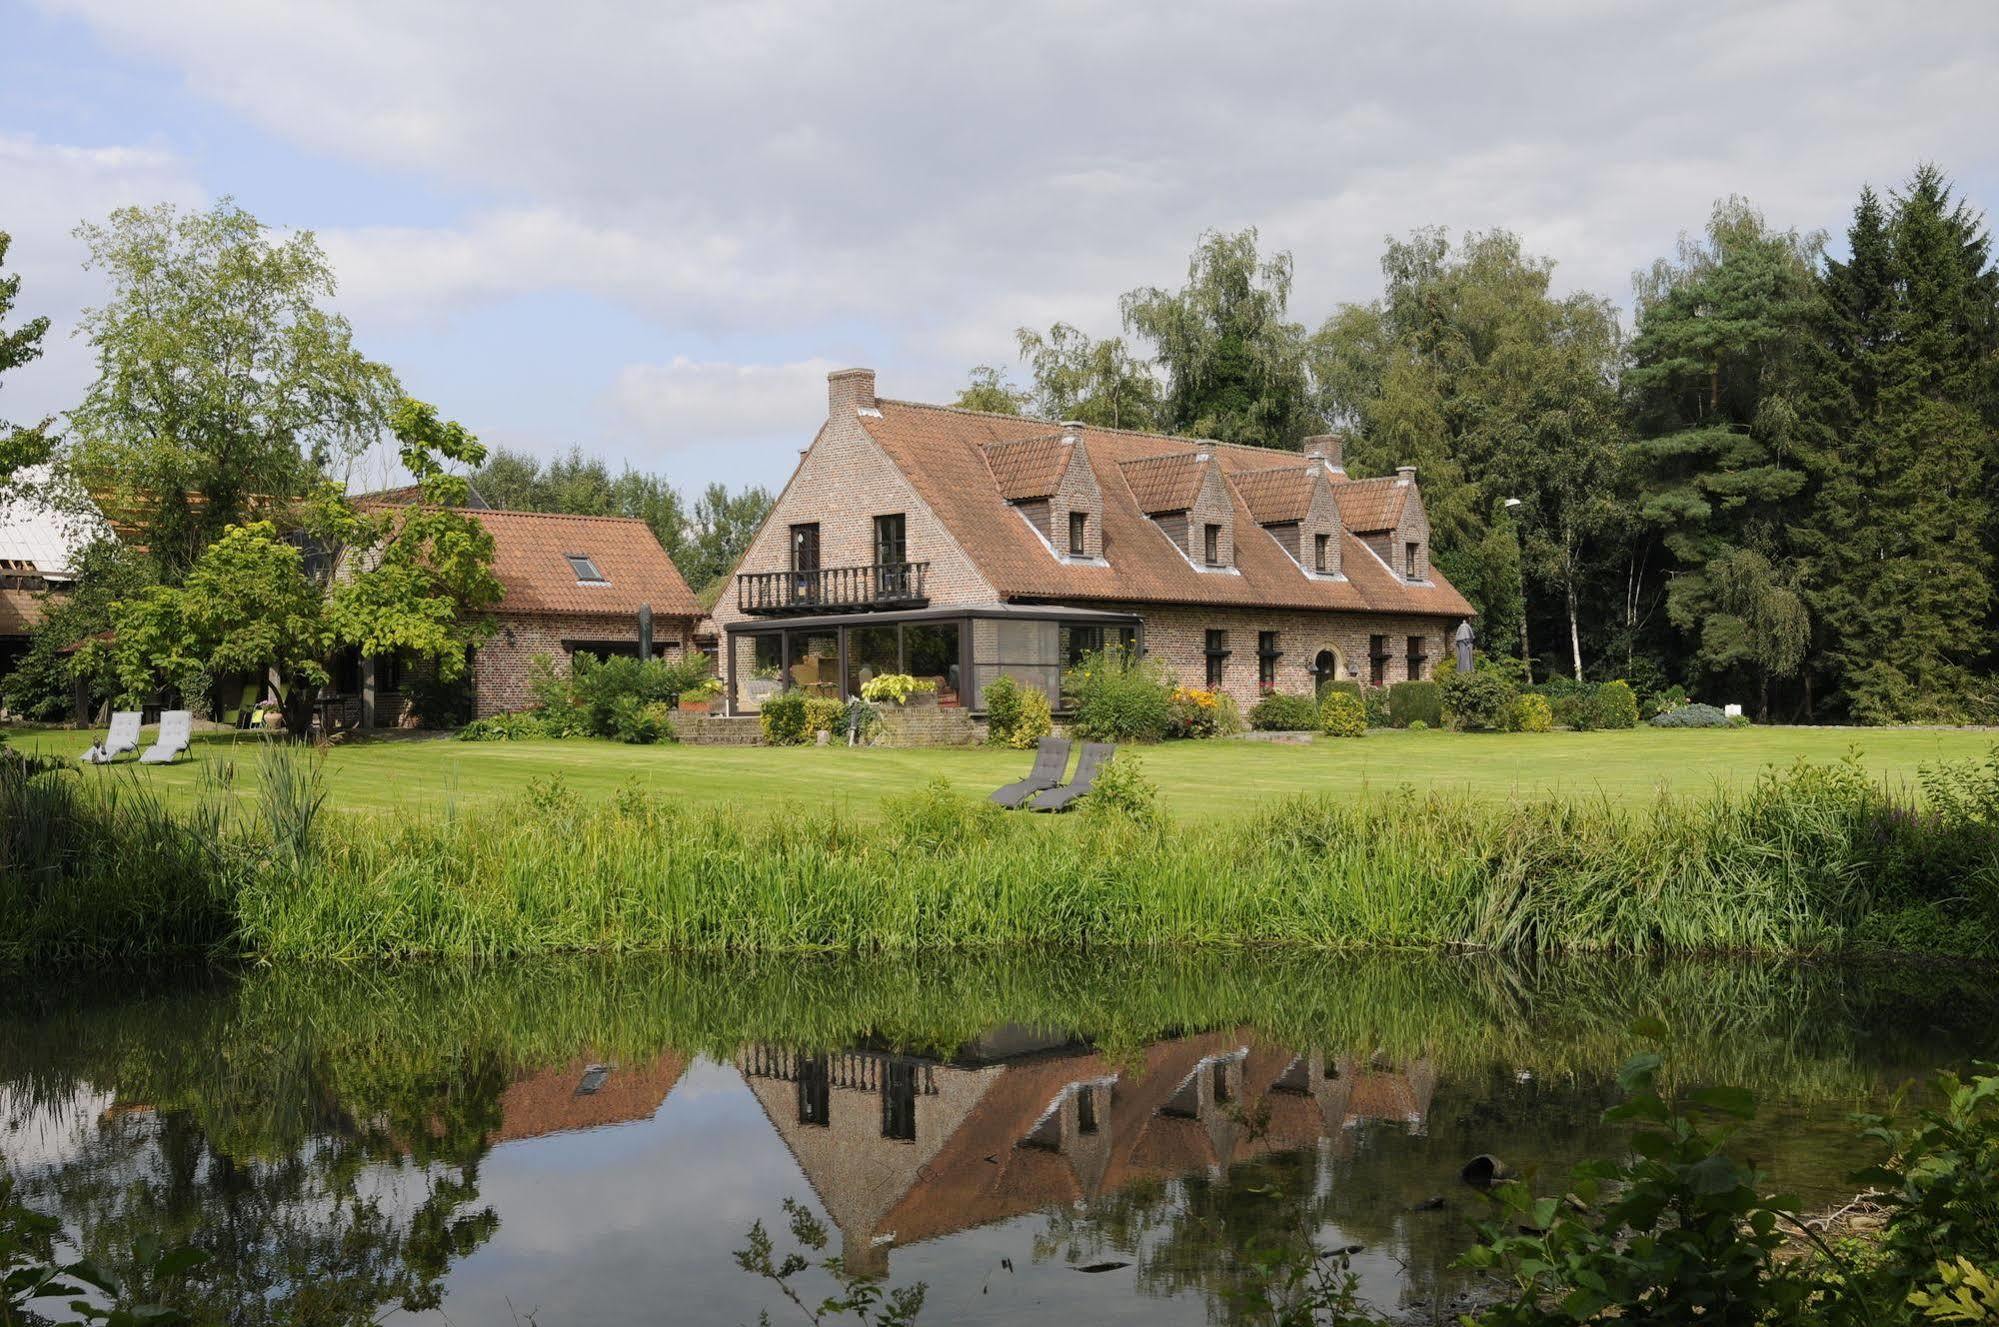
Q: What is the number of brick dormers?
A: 4